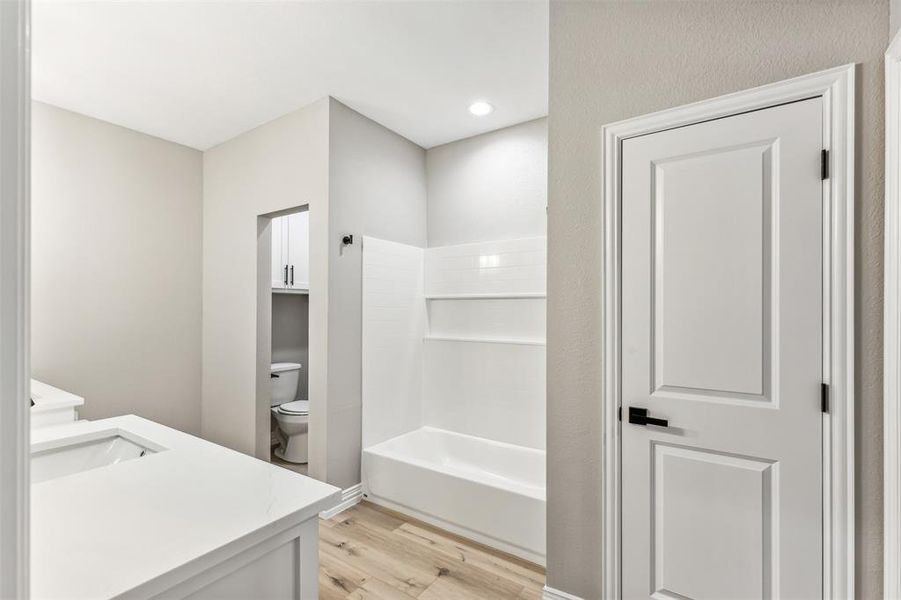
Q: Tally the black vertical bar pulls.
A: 2